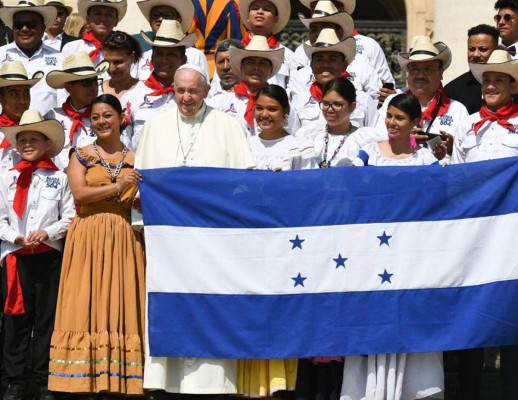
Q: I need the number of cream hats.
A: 15